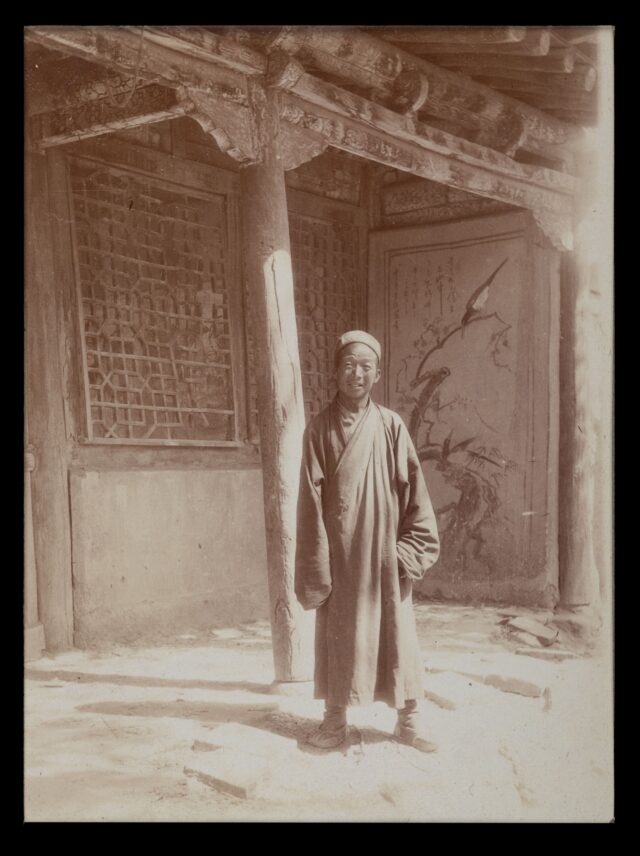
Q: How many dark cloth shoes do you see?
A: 2